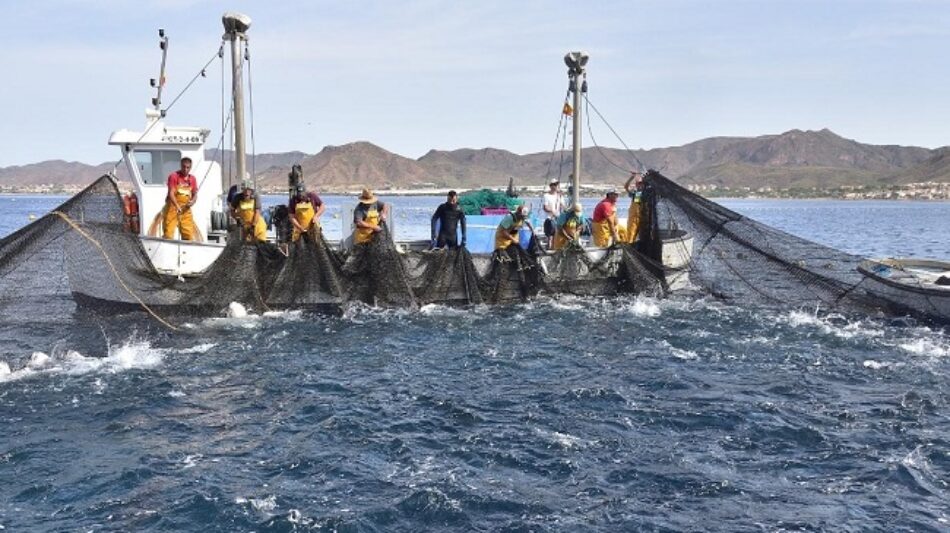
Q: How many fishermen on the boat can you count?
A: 10